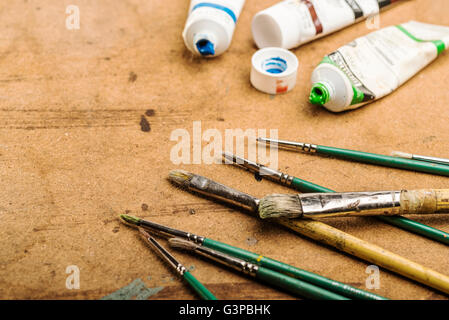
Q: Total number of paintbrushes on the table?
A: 8